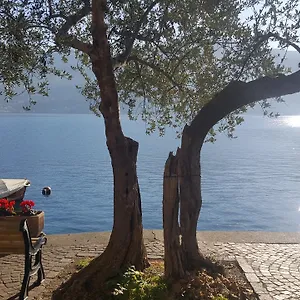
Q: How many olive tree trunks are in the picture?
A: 2